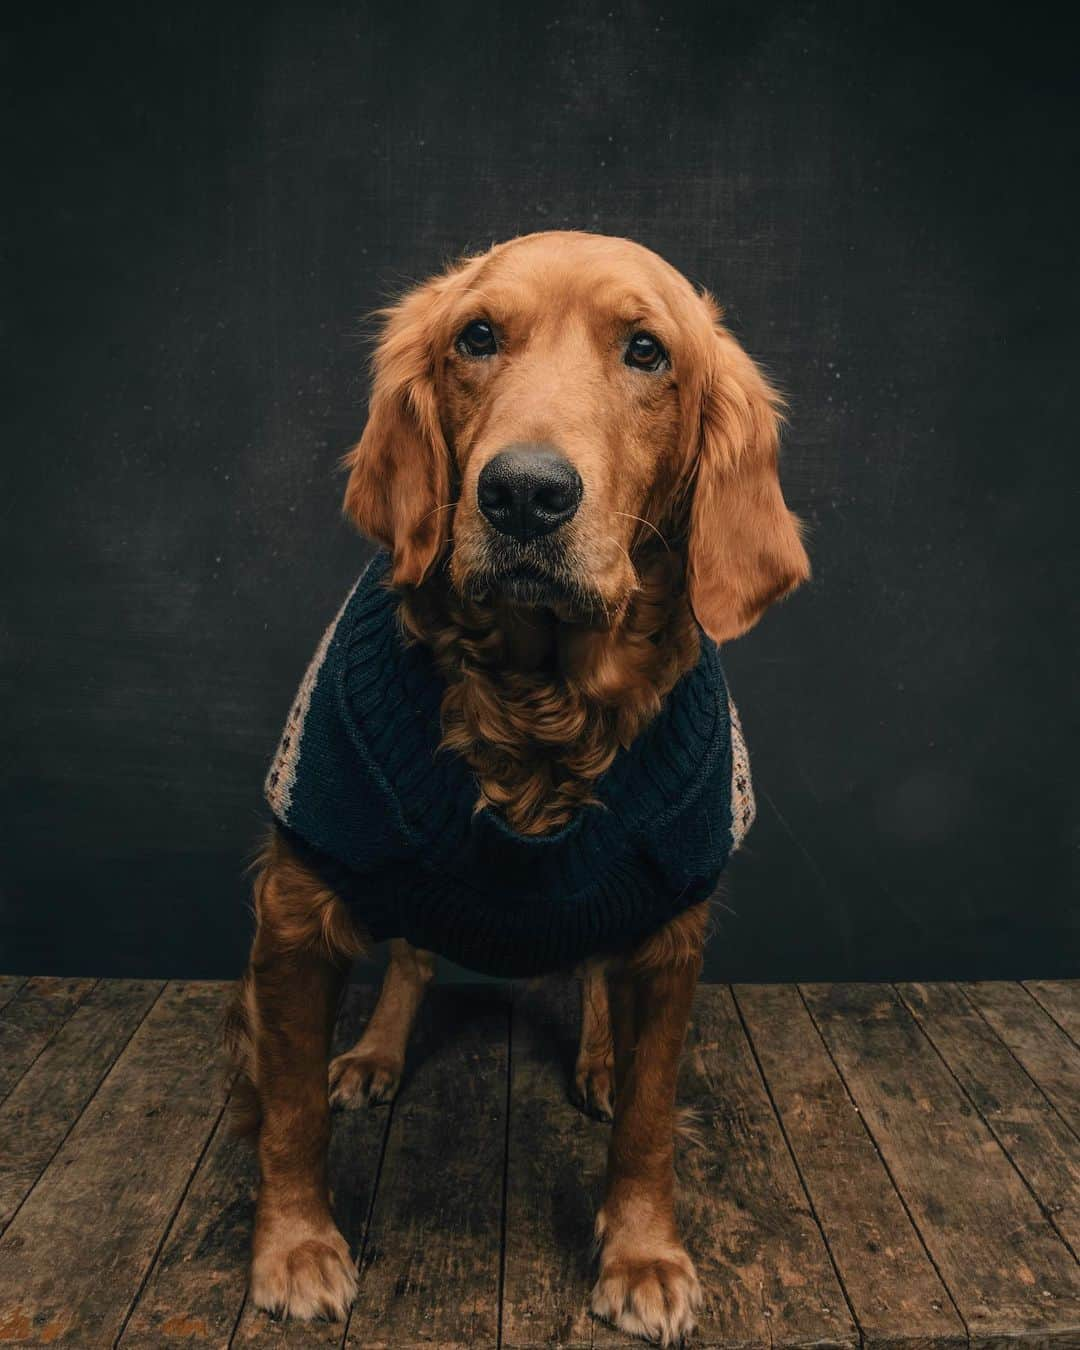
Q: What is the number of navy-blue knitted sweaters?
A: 1